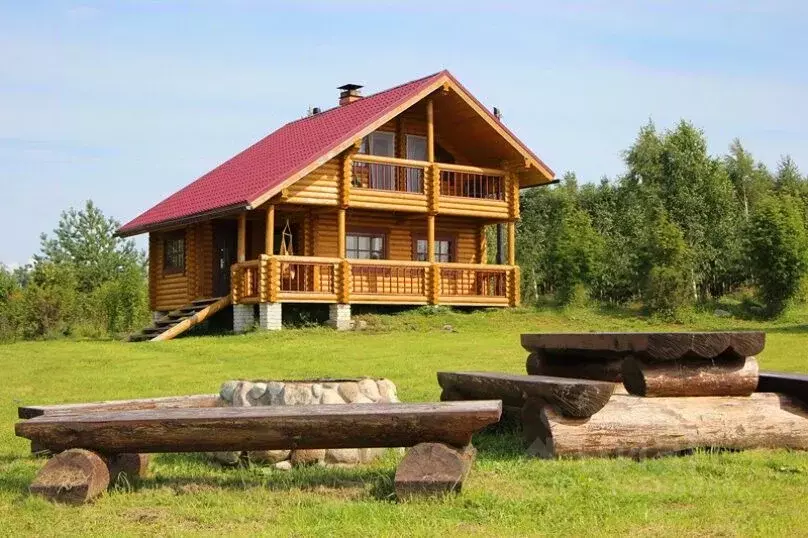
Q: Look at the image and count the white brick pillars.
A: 3